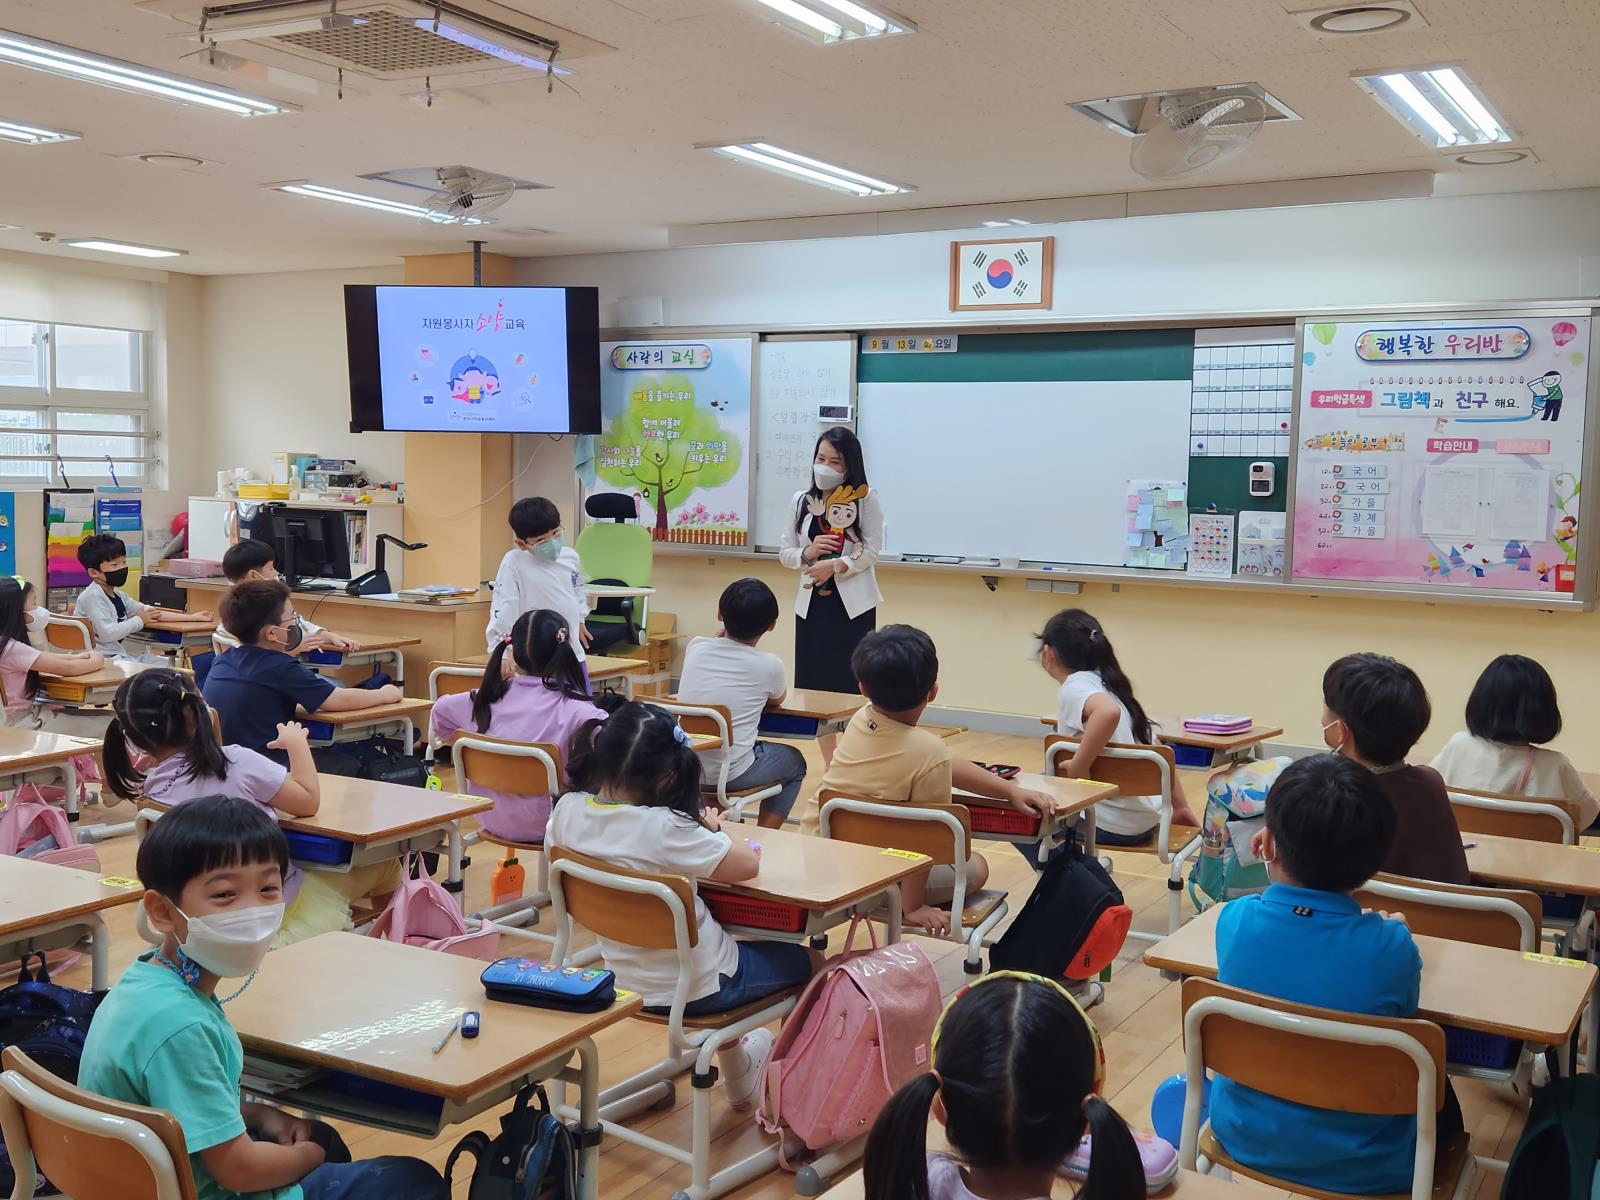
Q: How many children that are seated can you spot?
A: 15